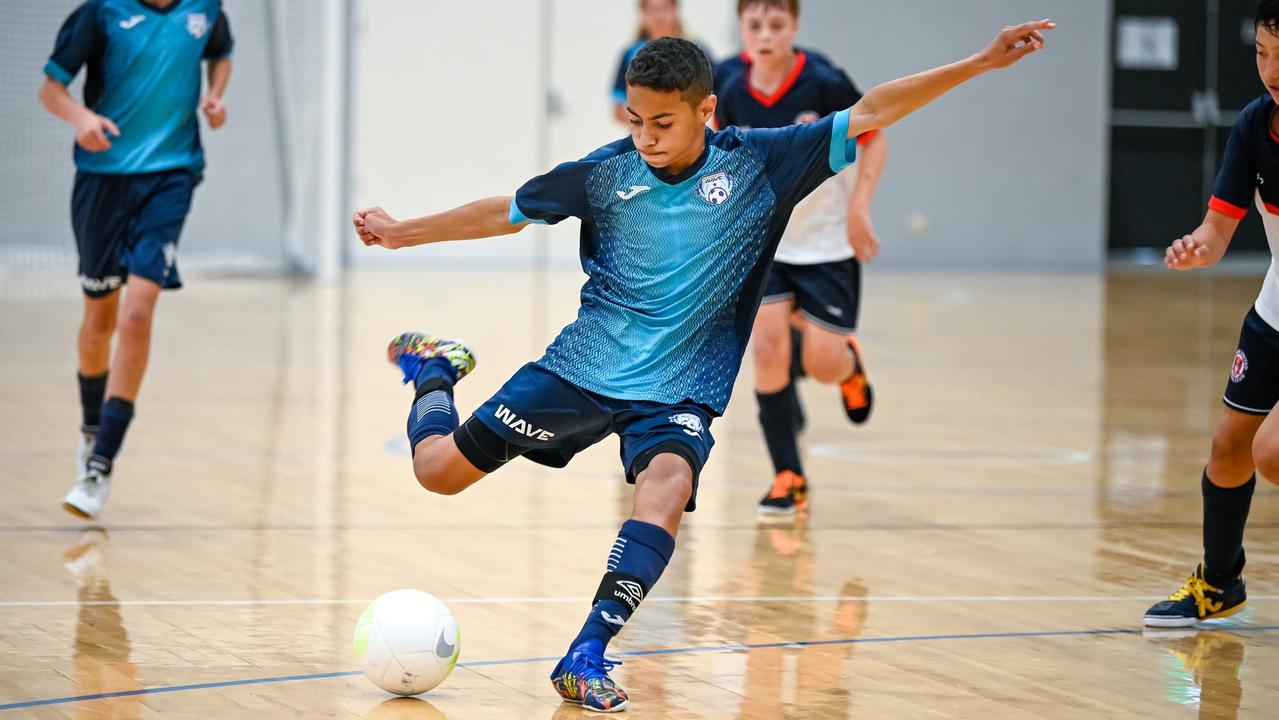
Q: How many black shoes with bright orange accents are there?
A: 2